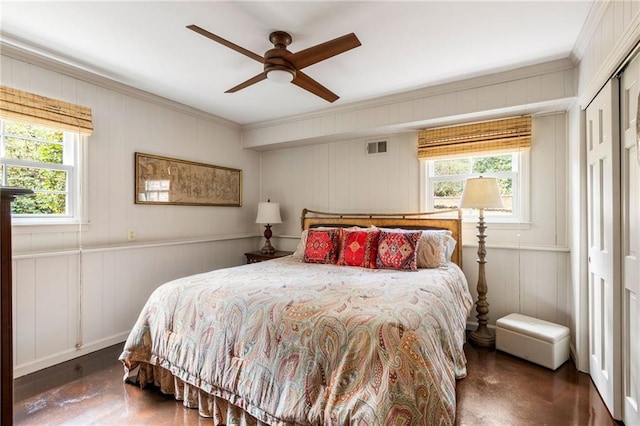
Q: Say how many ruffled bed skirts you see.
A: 1